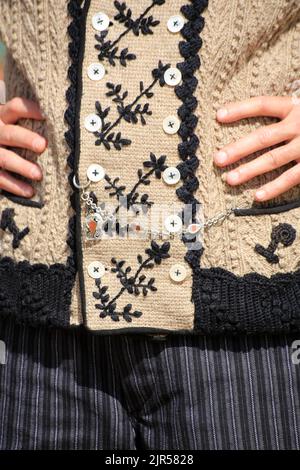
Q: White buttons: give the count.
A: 11